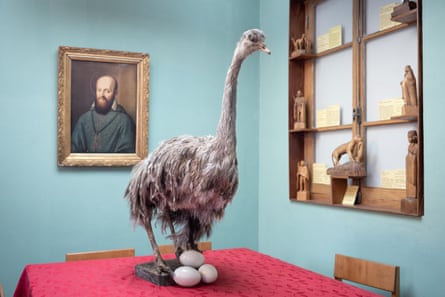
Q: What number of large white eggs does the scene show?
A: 3